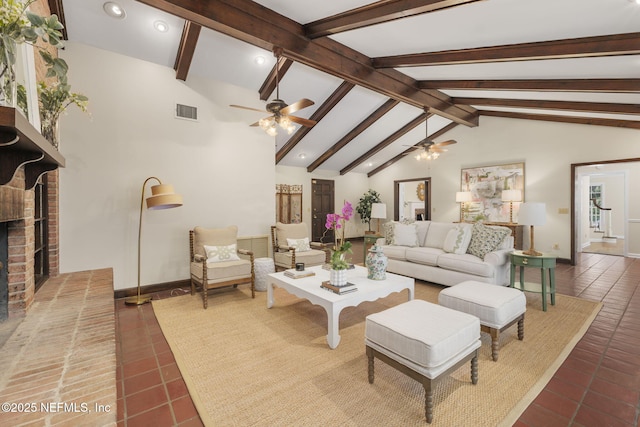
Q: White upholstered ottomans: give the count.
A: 2